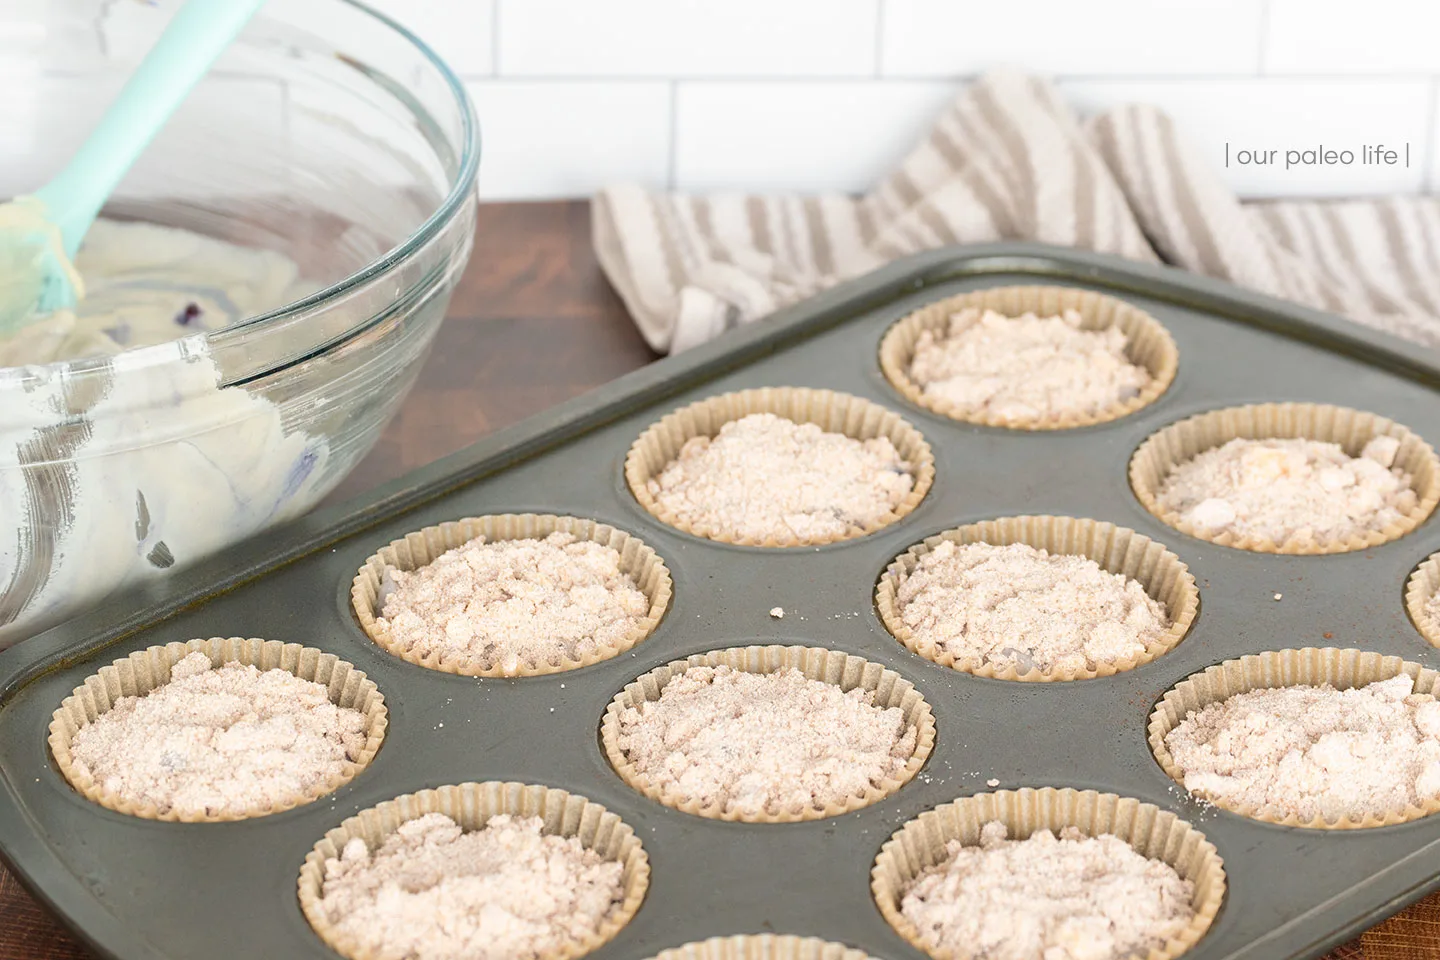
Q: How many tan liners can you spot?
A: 12